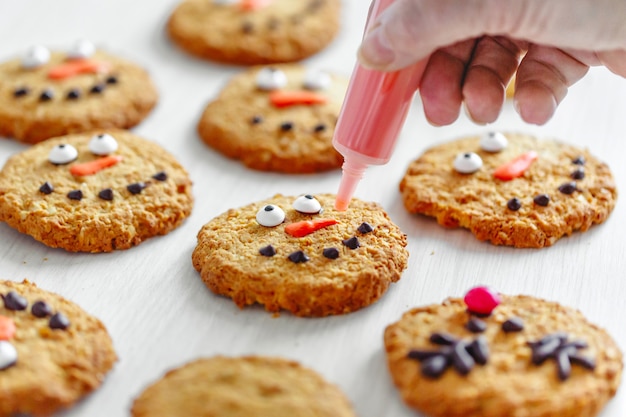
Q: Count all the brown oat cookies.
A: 9